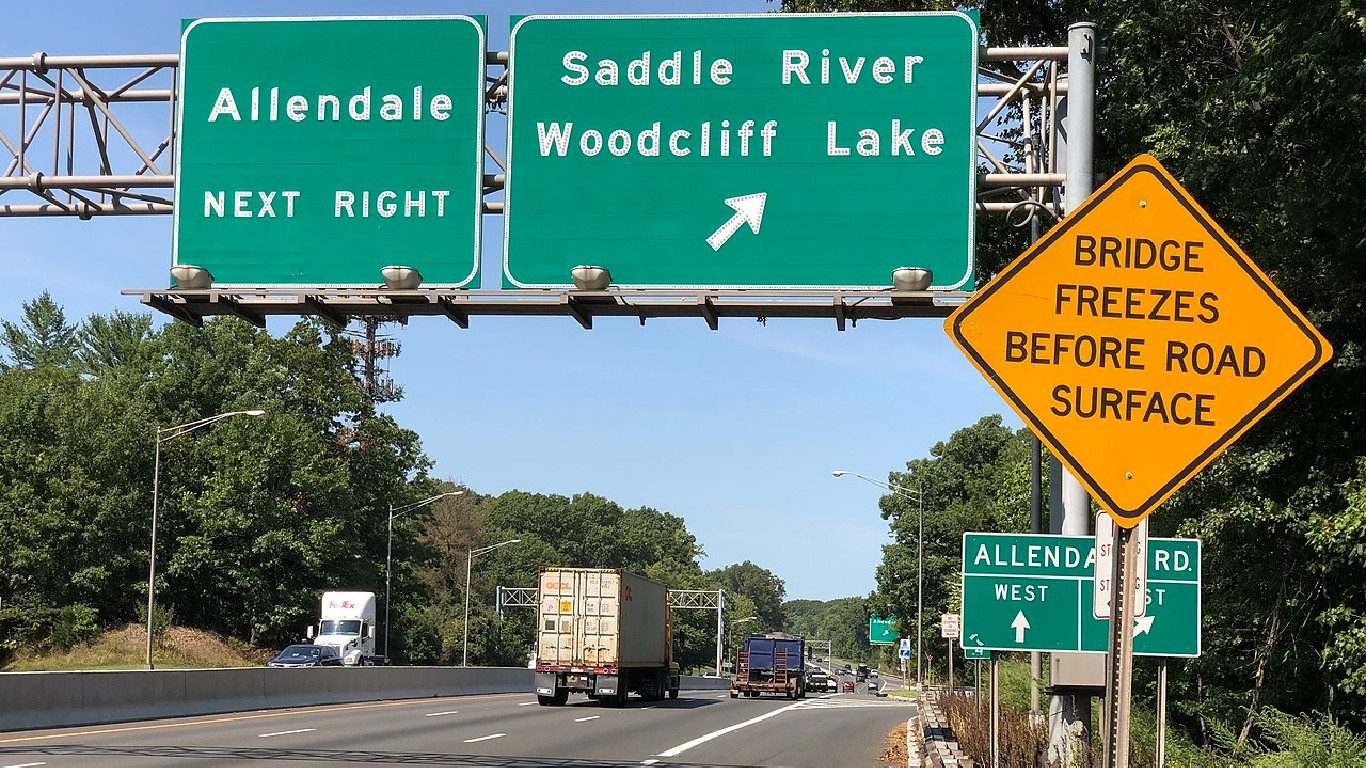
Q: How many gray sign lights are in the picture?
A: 4